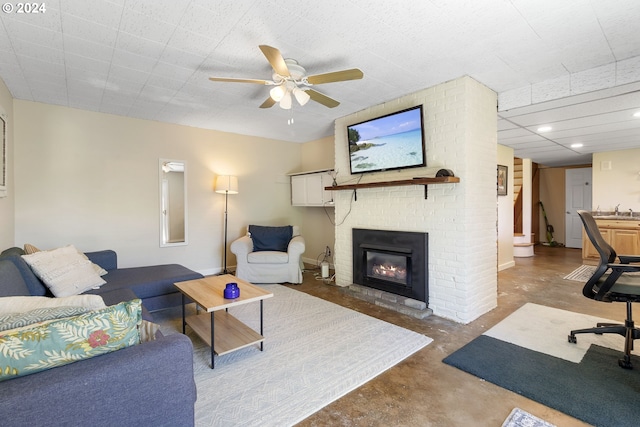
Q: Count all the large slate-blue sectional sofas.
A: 1